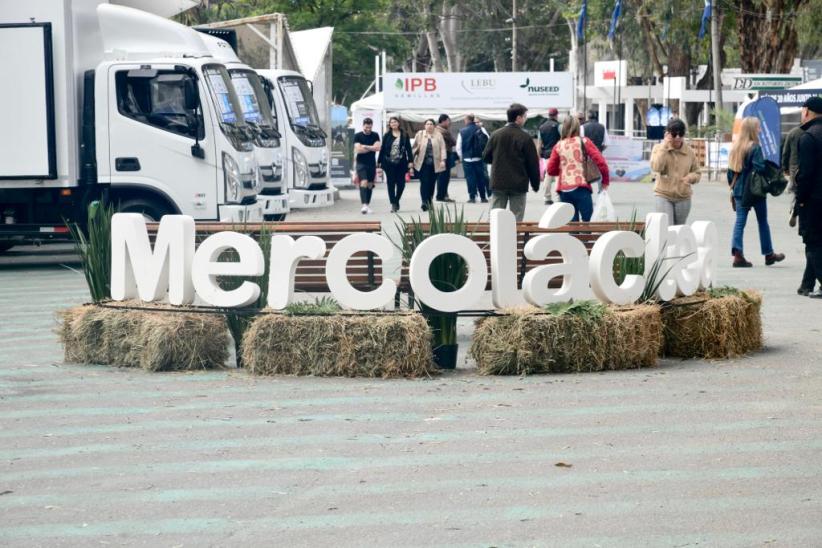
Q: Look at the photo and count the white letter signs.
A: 11